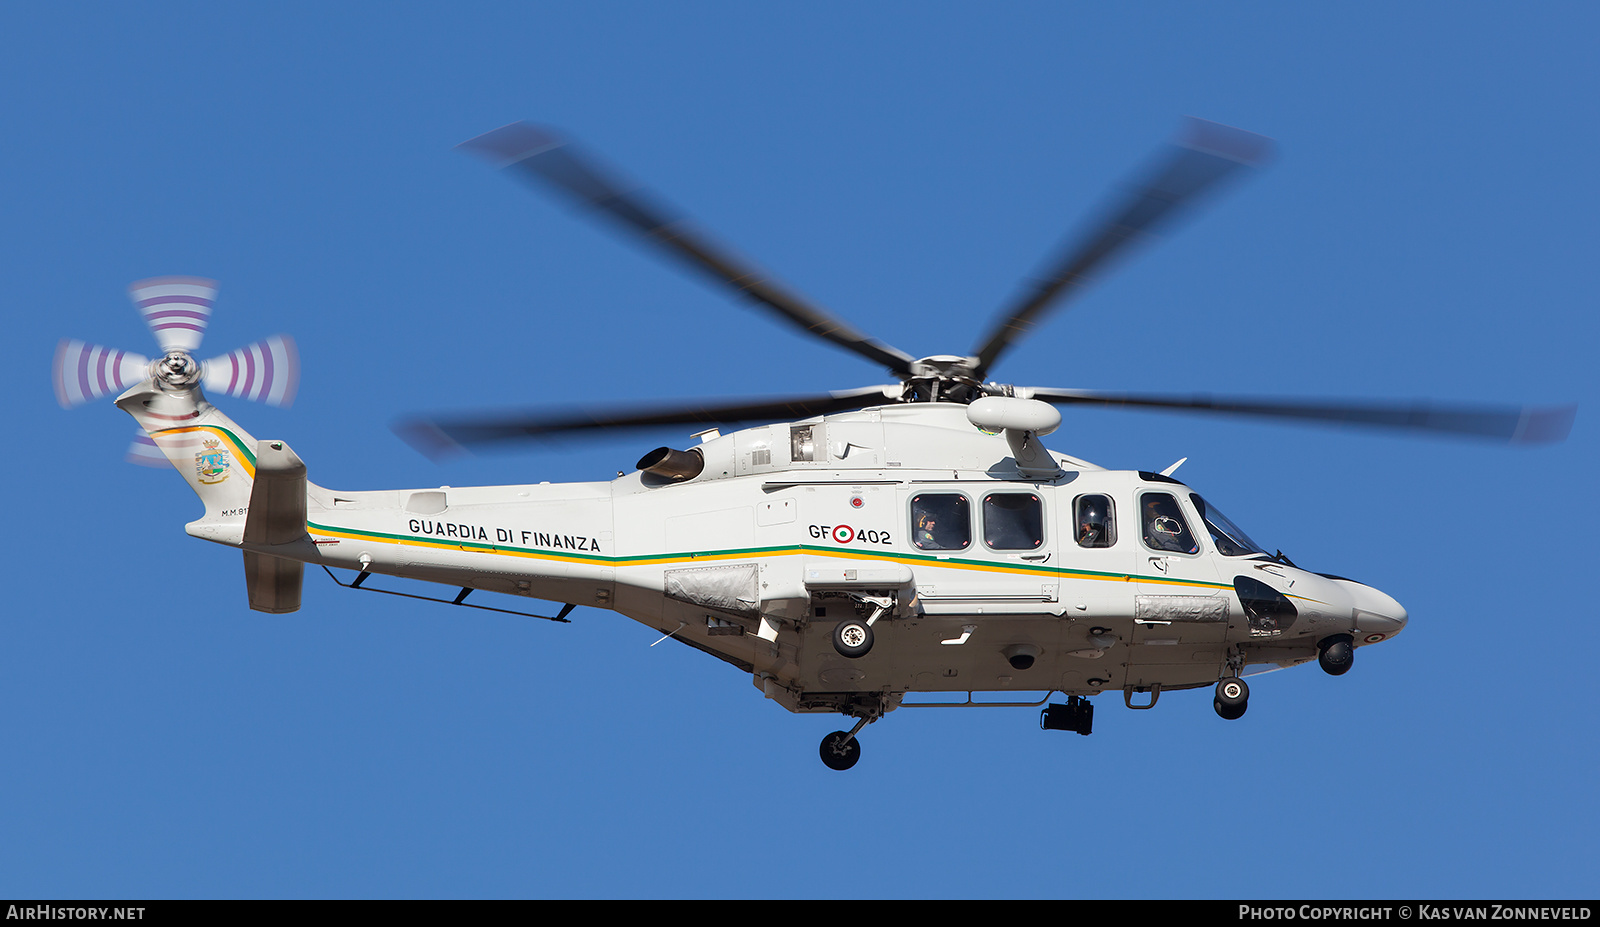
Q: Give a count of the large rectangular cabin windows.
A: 2